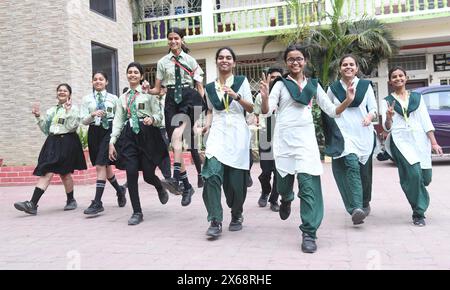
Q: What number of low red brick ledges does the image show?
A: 1